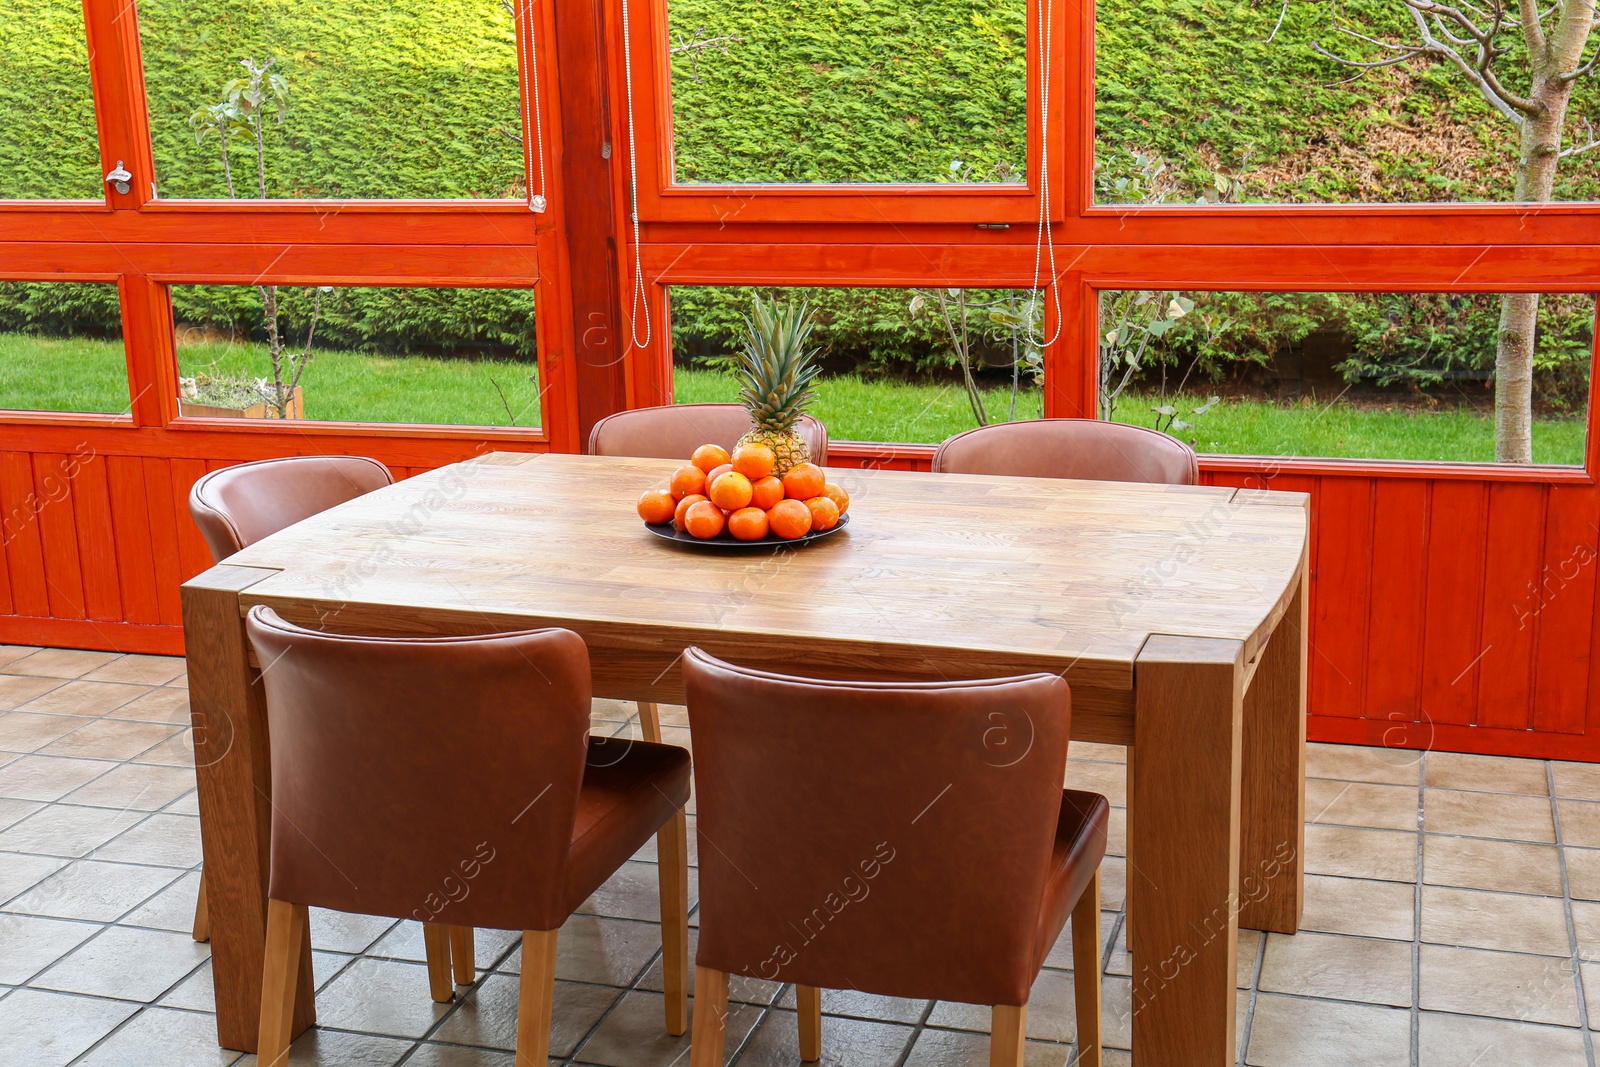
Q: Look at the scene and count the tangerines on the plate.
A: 14